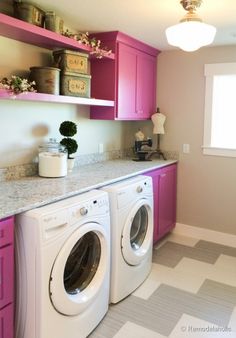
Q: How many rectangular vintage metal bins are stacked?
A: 2